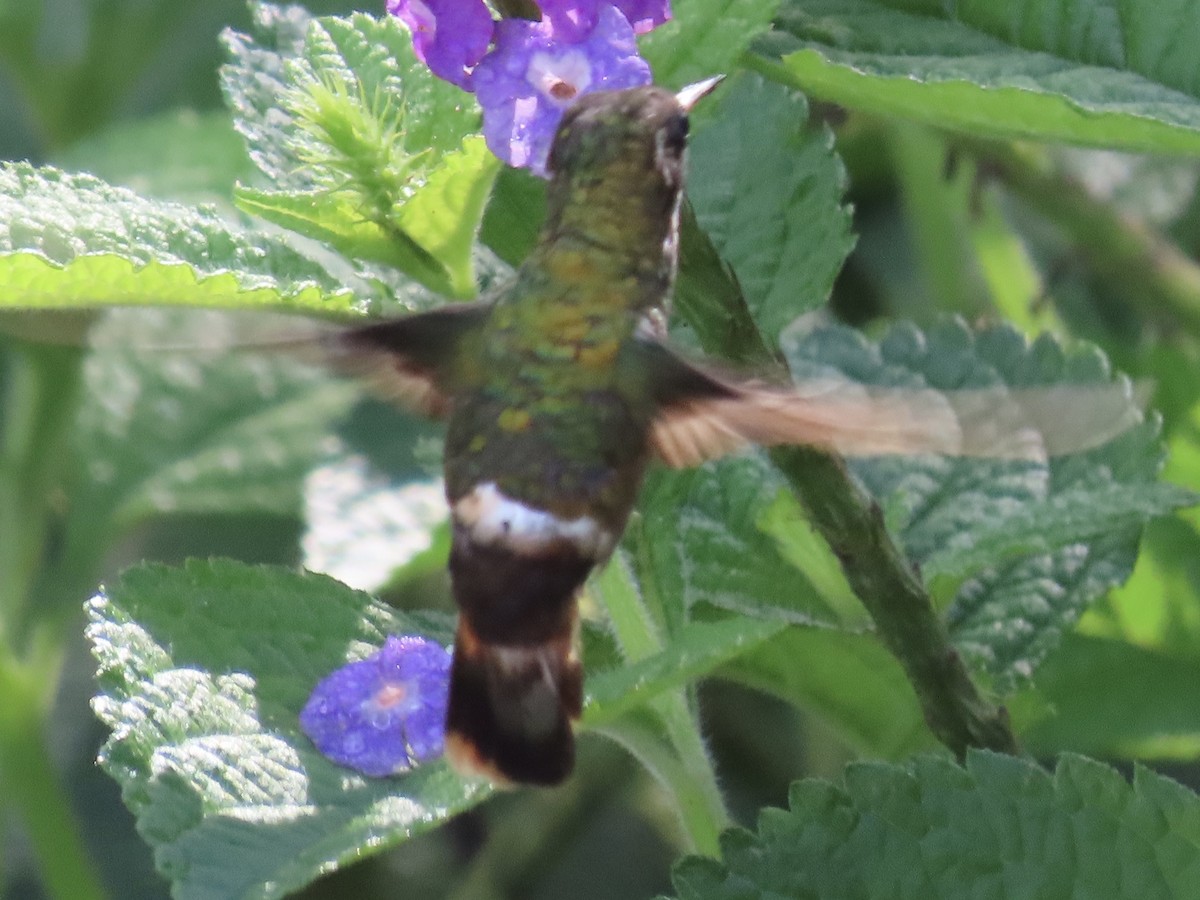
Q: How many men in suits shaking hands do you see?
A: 0